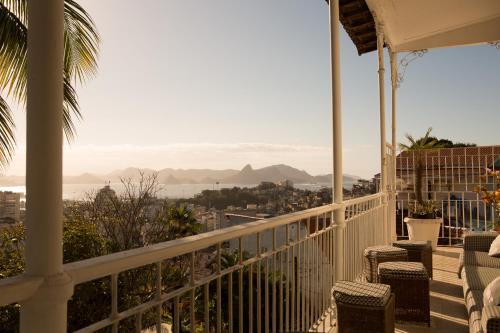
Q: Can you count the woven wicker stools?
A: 4